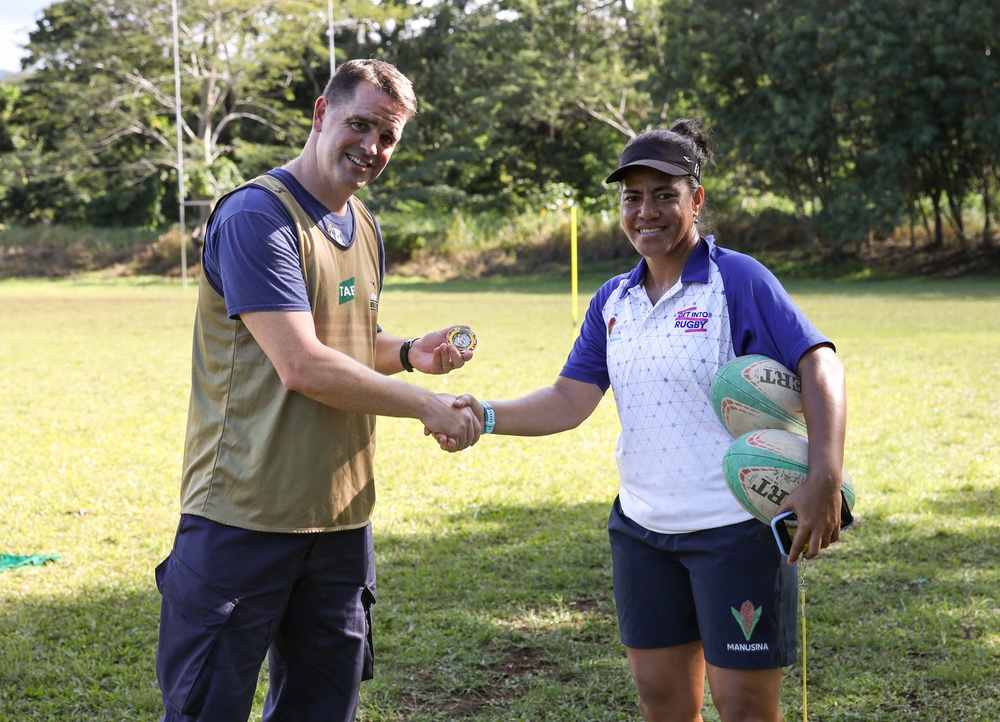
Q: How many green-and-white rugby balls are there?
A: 2